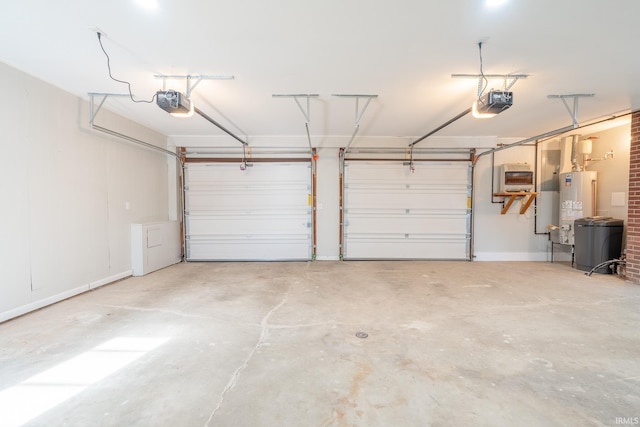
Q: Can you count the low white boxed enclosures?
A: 1